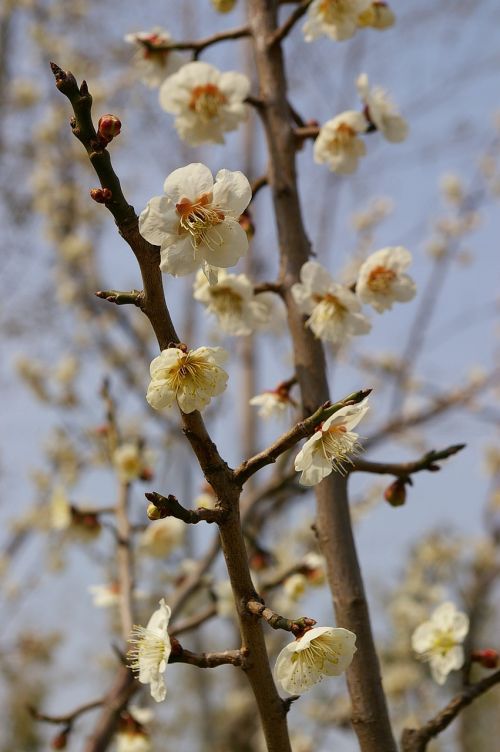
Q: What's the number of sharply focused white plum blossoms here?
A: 5